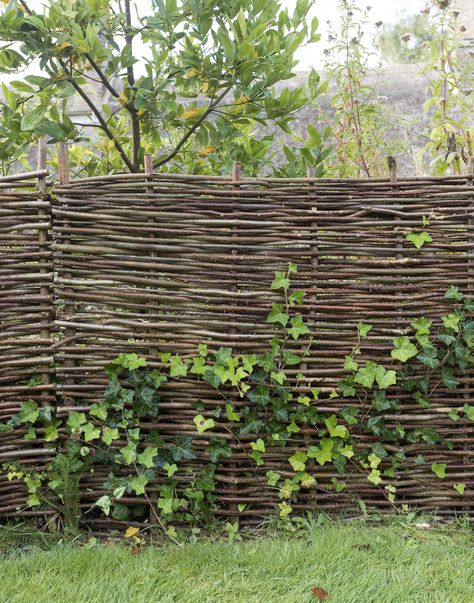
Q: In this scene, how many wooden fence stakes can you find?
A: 7